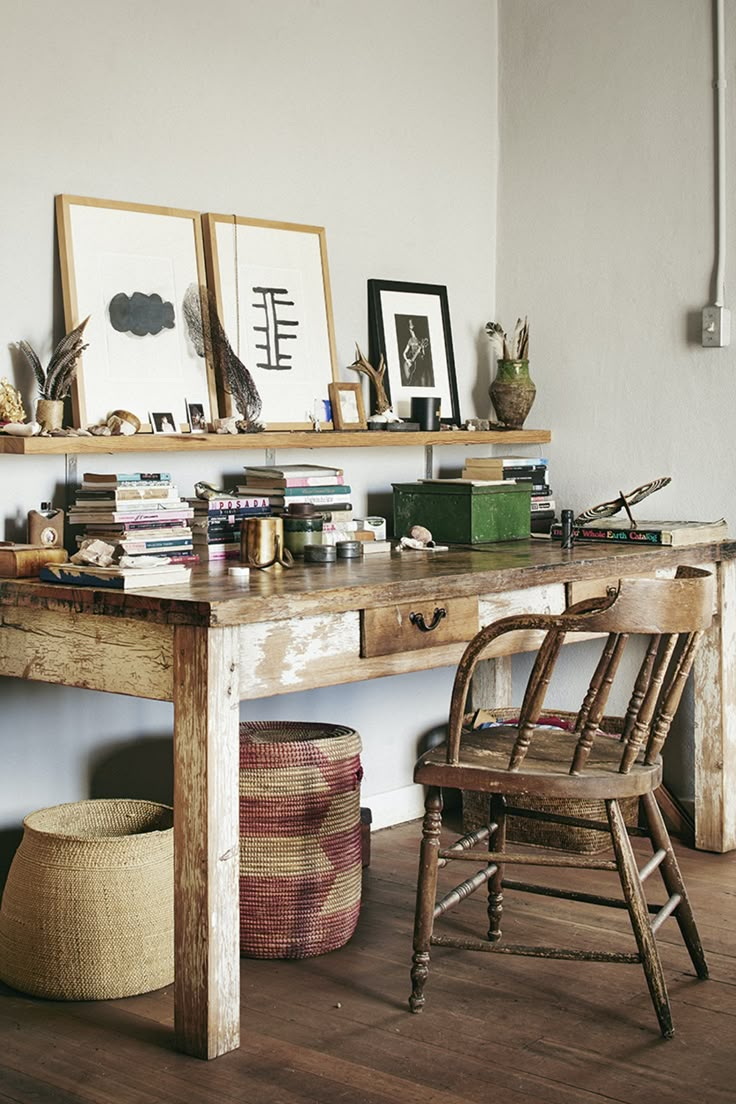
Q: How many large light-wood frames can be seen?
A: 2